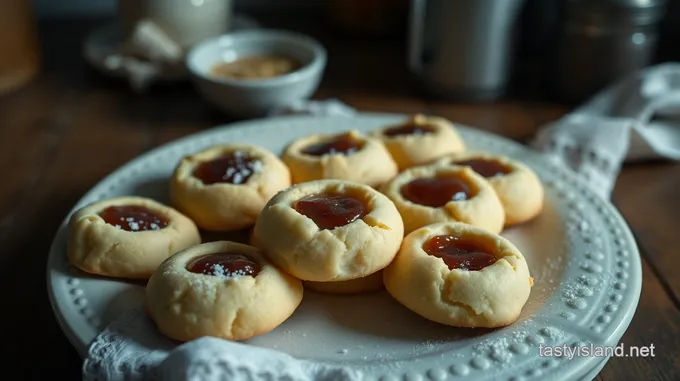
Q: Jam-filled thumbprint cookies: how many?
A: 9